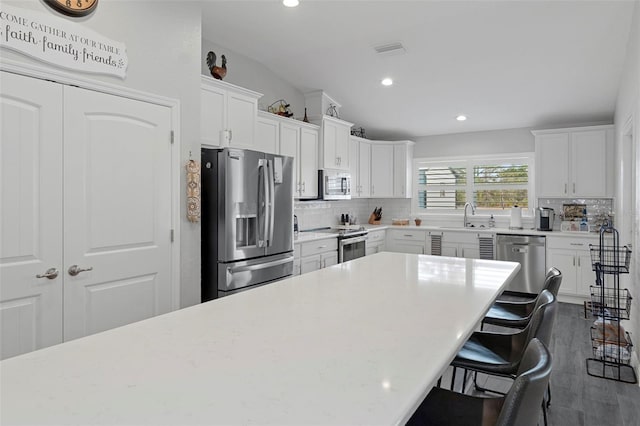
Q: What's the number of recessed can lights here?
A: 3